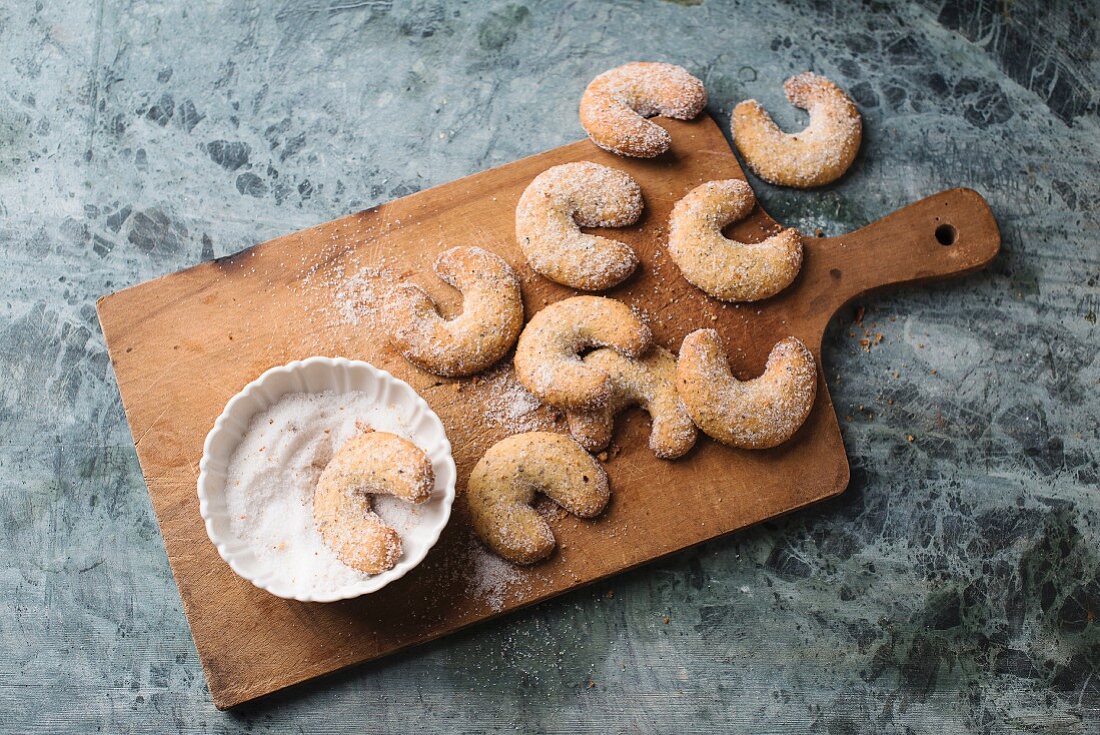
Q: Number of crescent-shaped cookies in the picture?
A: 10